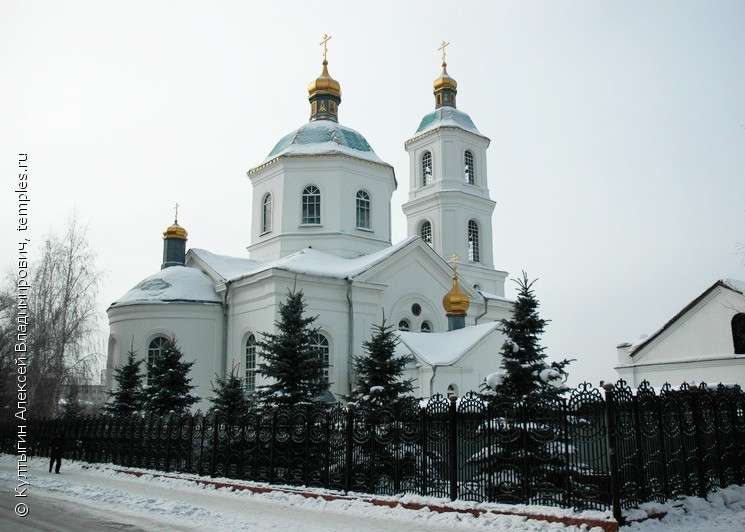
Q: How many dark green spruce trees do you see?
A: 6